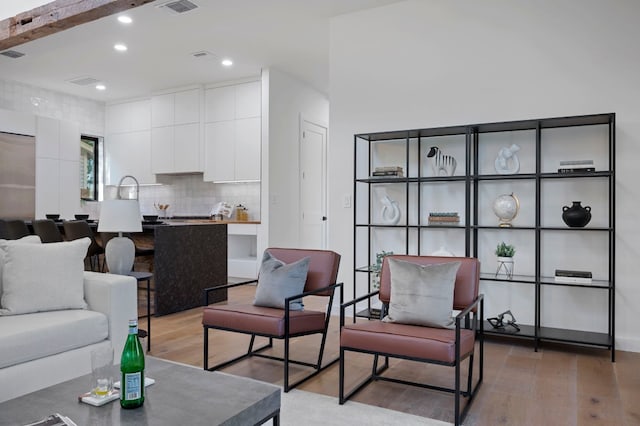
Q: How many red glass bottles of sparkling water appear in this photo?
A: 0